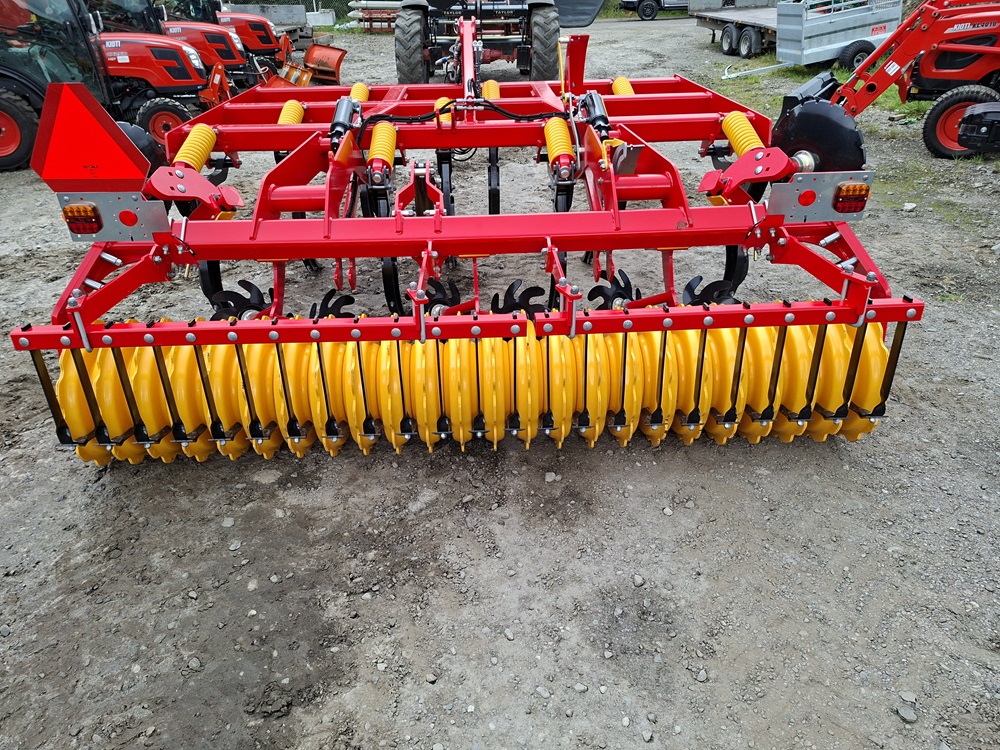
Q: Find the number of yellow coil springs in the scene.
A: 9